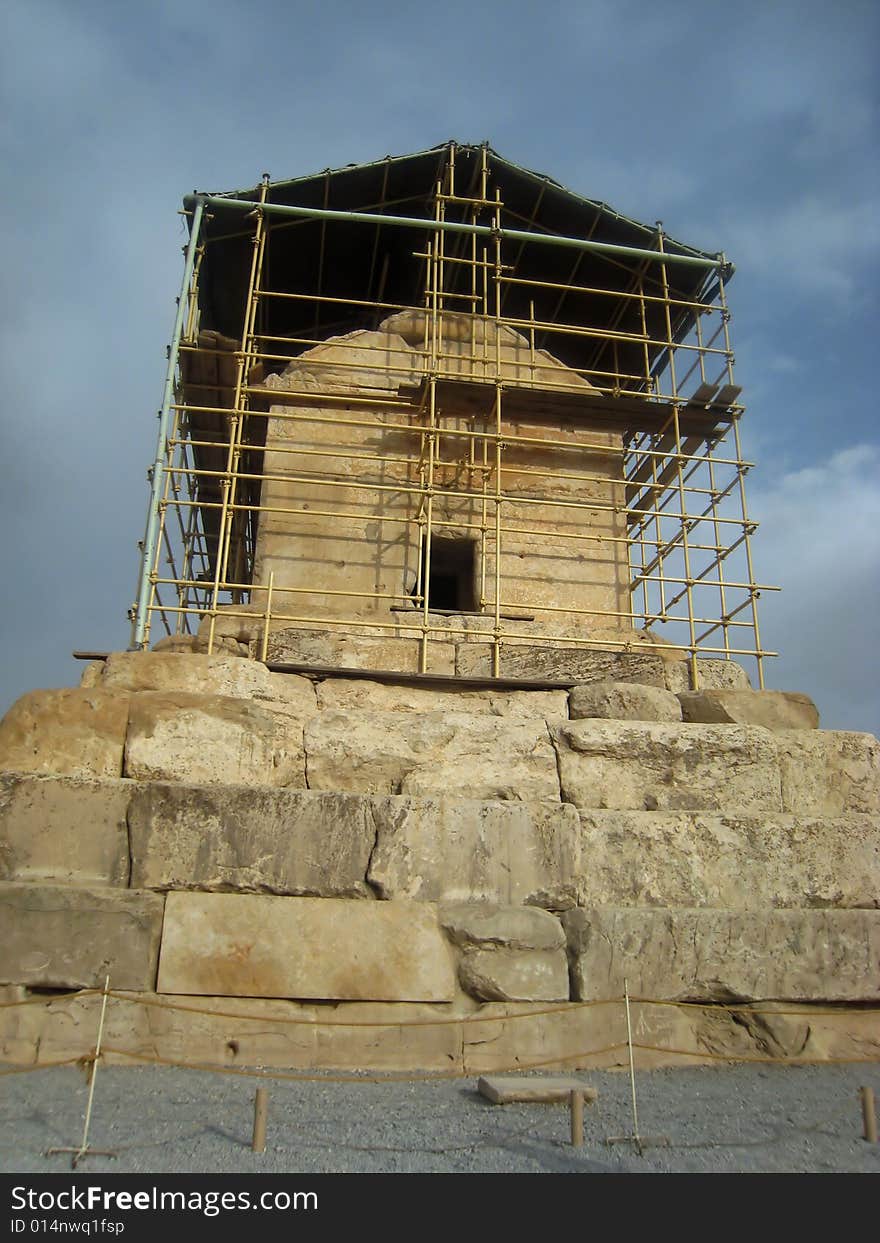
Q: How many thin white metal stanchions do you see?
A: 2